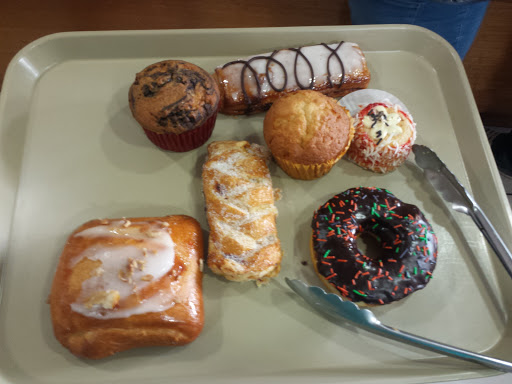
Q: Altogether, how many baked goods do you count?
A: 7